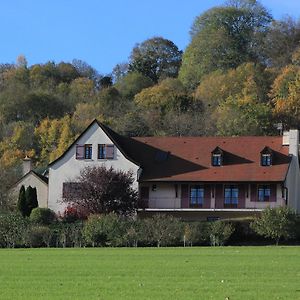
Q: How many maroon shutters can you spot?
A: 8